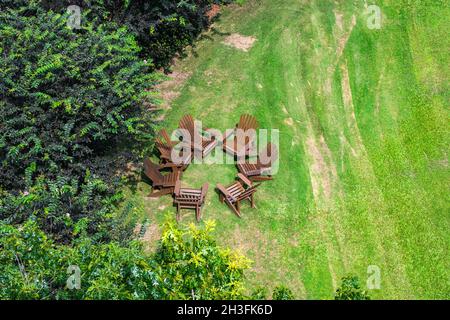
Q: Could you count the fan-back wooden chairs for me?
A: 7